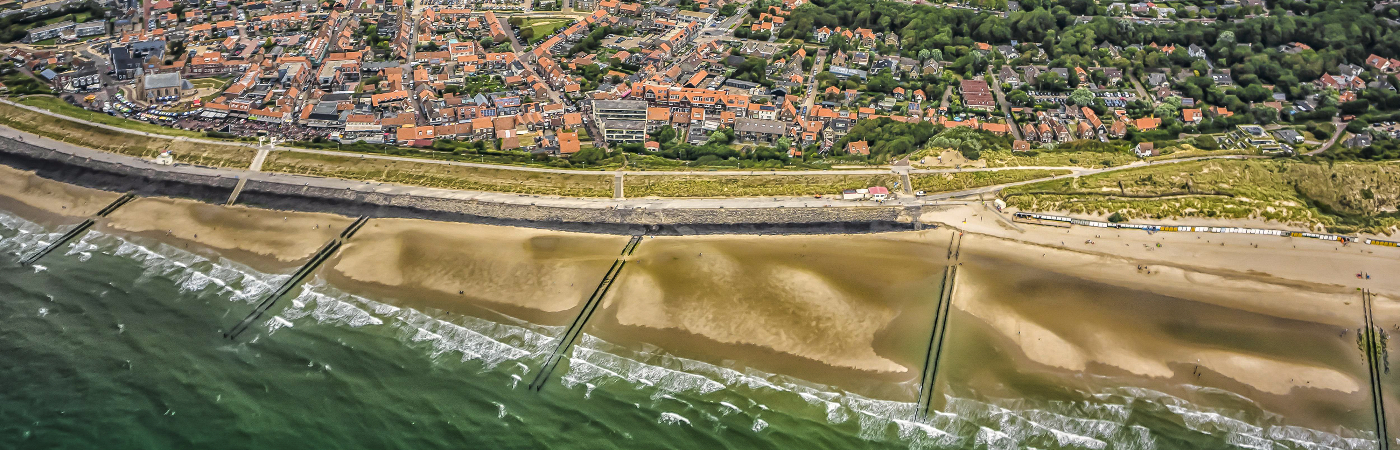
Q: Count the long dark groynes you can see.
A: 5